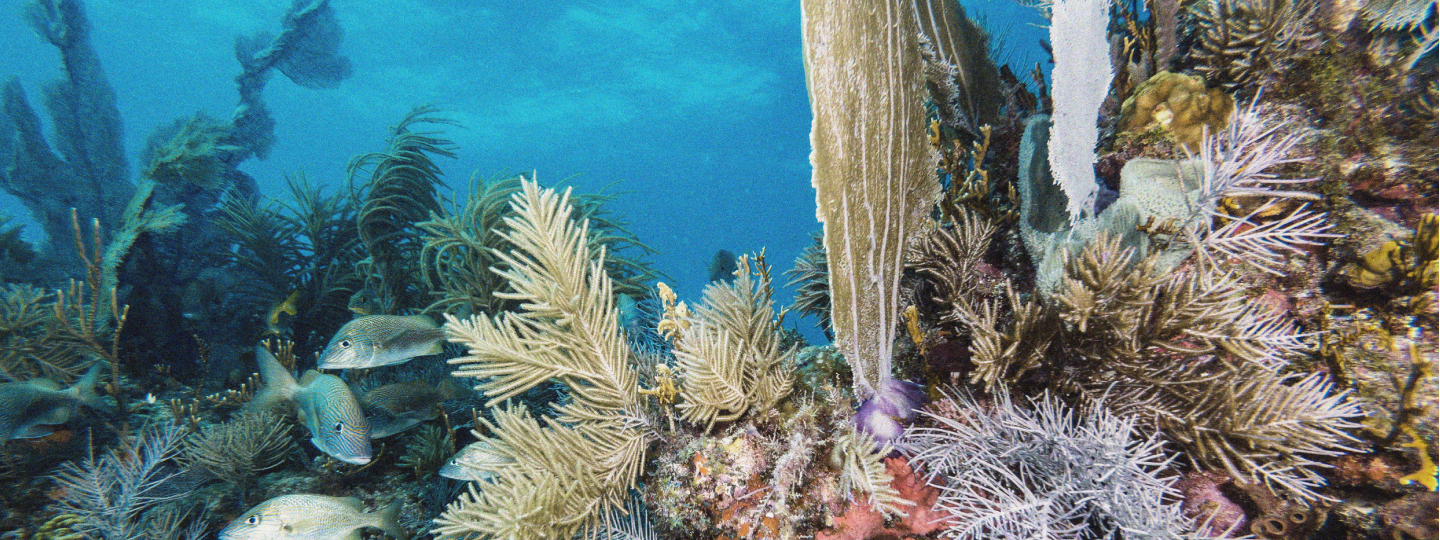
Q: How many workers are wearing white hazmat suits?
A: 0